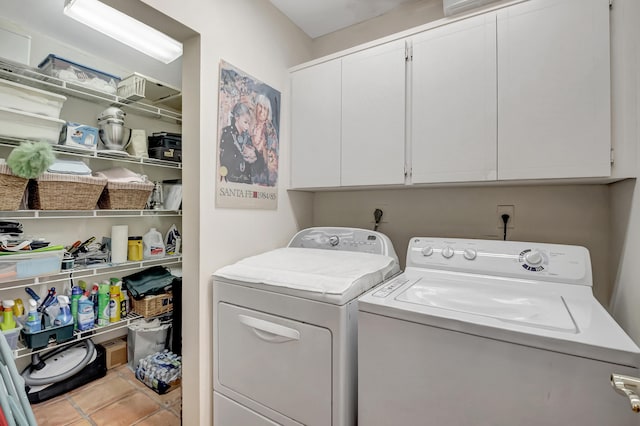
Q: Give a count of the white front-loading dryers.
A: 1